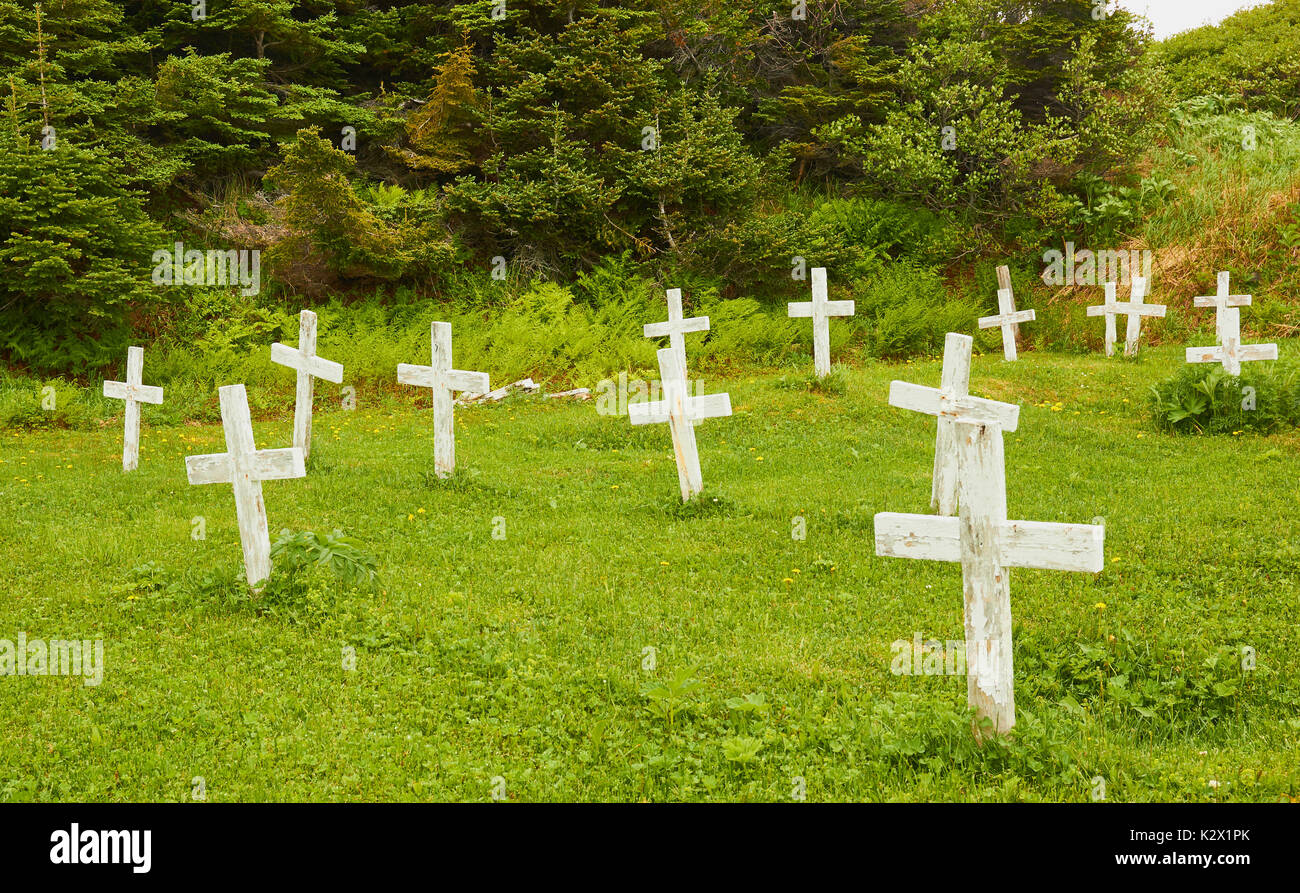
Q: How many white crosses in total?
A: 14